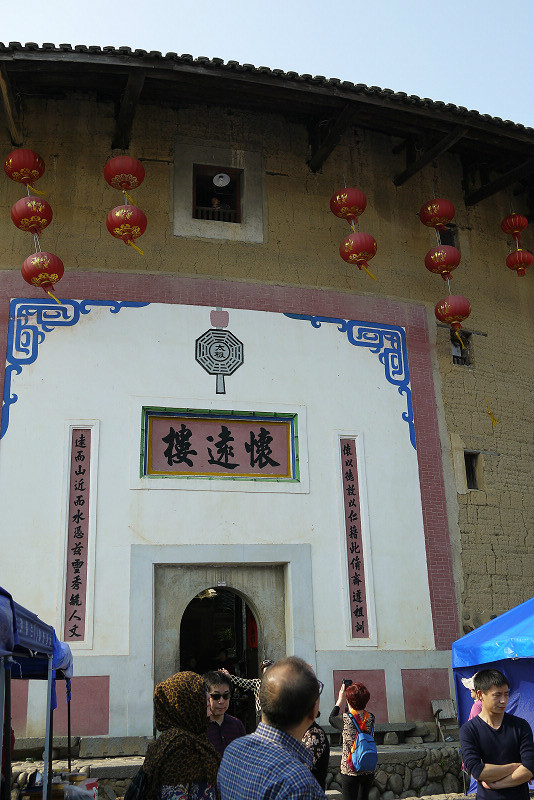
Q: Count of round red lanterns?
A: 12